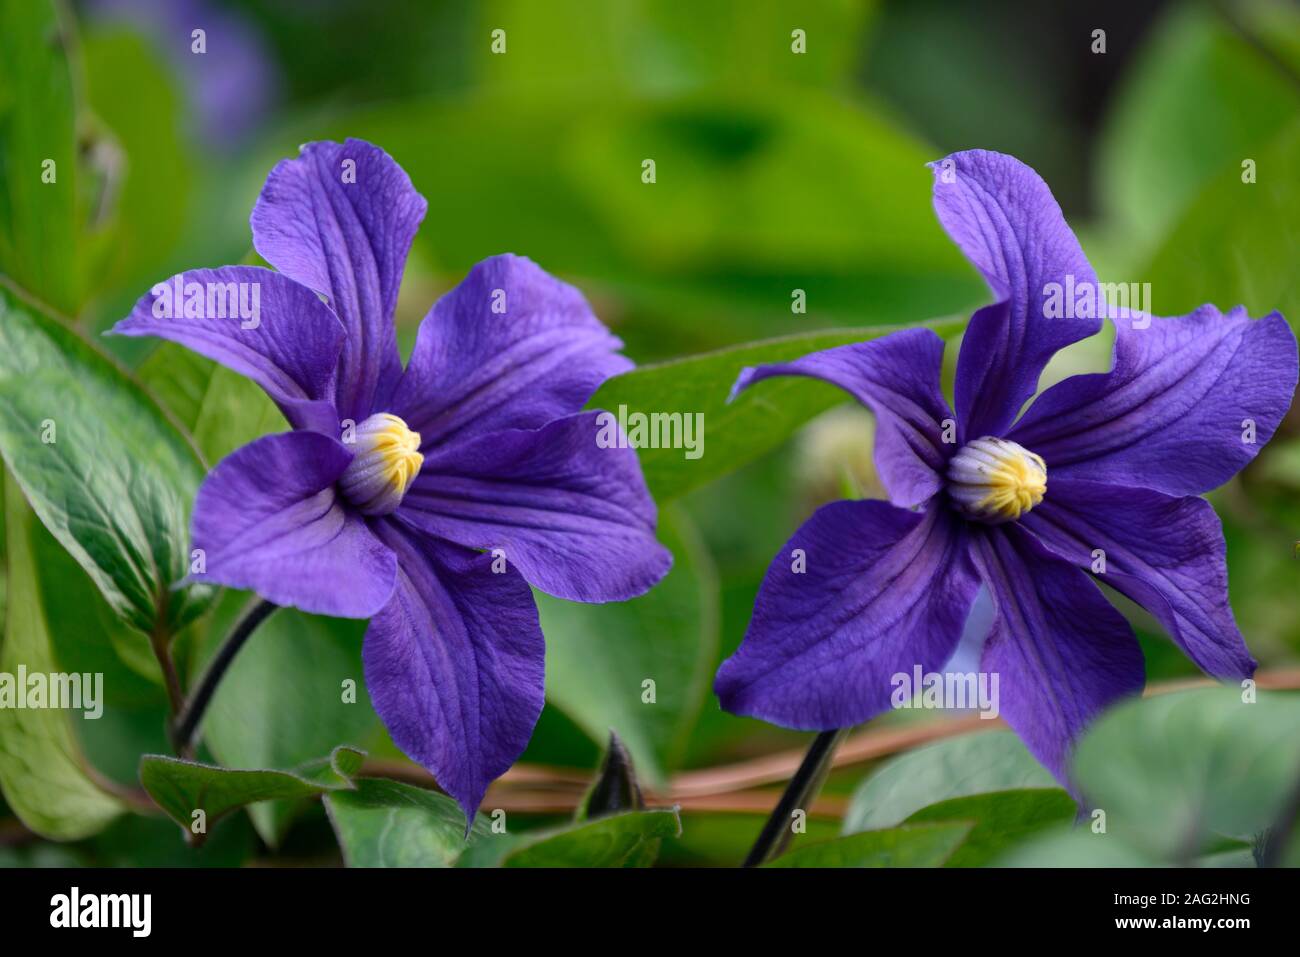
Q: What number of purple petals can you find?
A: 12